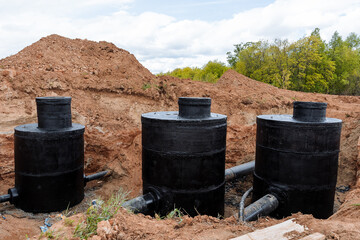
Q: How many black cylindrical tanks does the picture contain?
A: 3